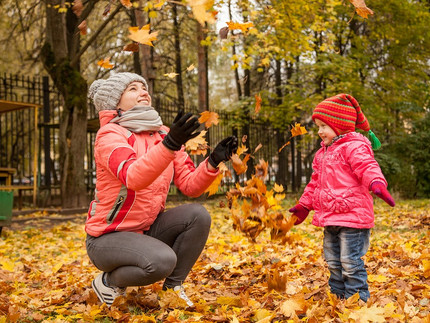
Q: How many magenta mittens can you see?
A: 2